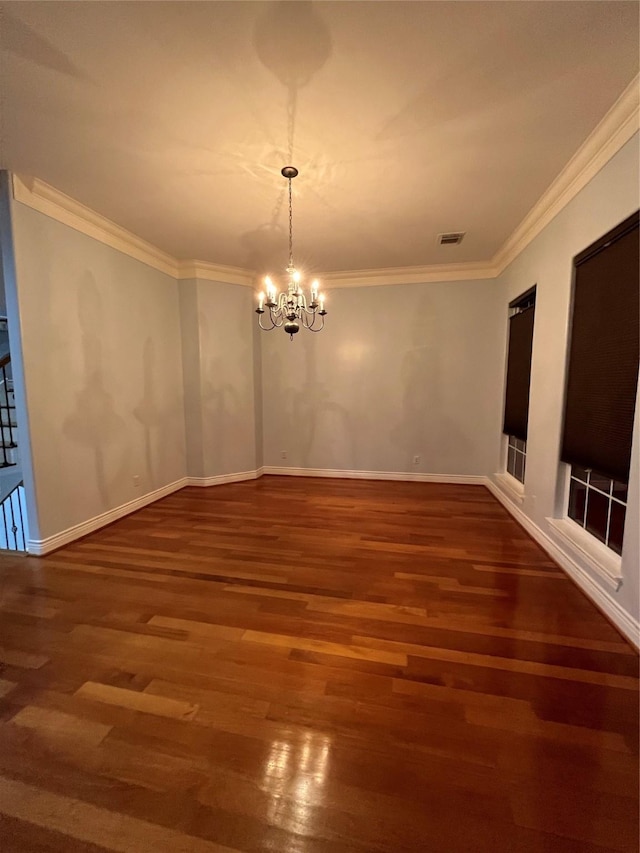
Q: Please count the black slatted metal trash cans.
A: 0